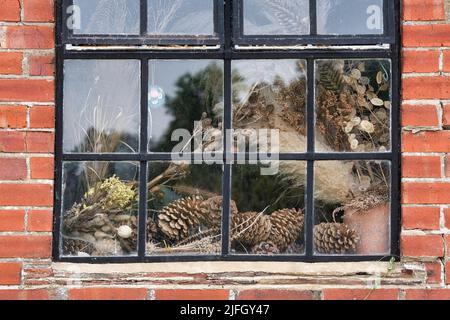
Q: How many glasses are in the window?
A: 12